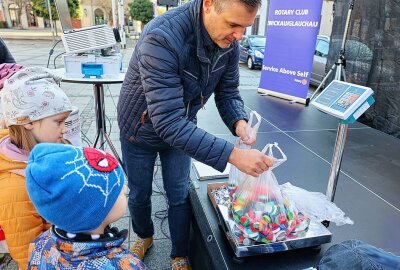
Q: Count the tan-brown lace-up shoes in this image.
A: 2